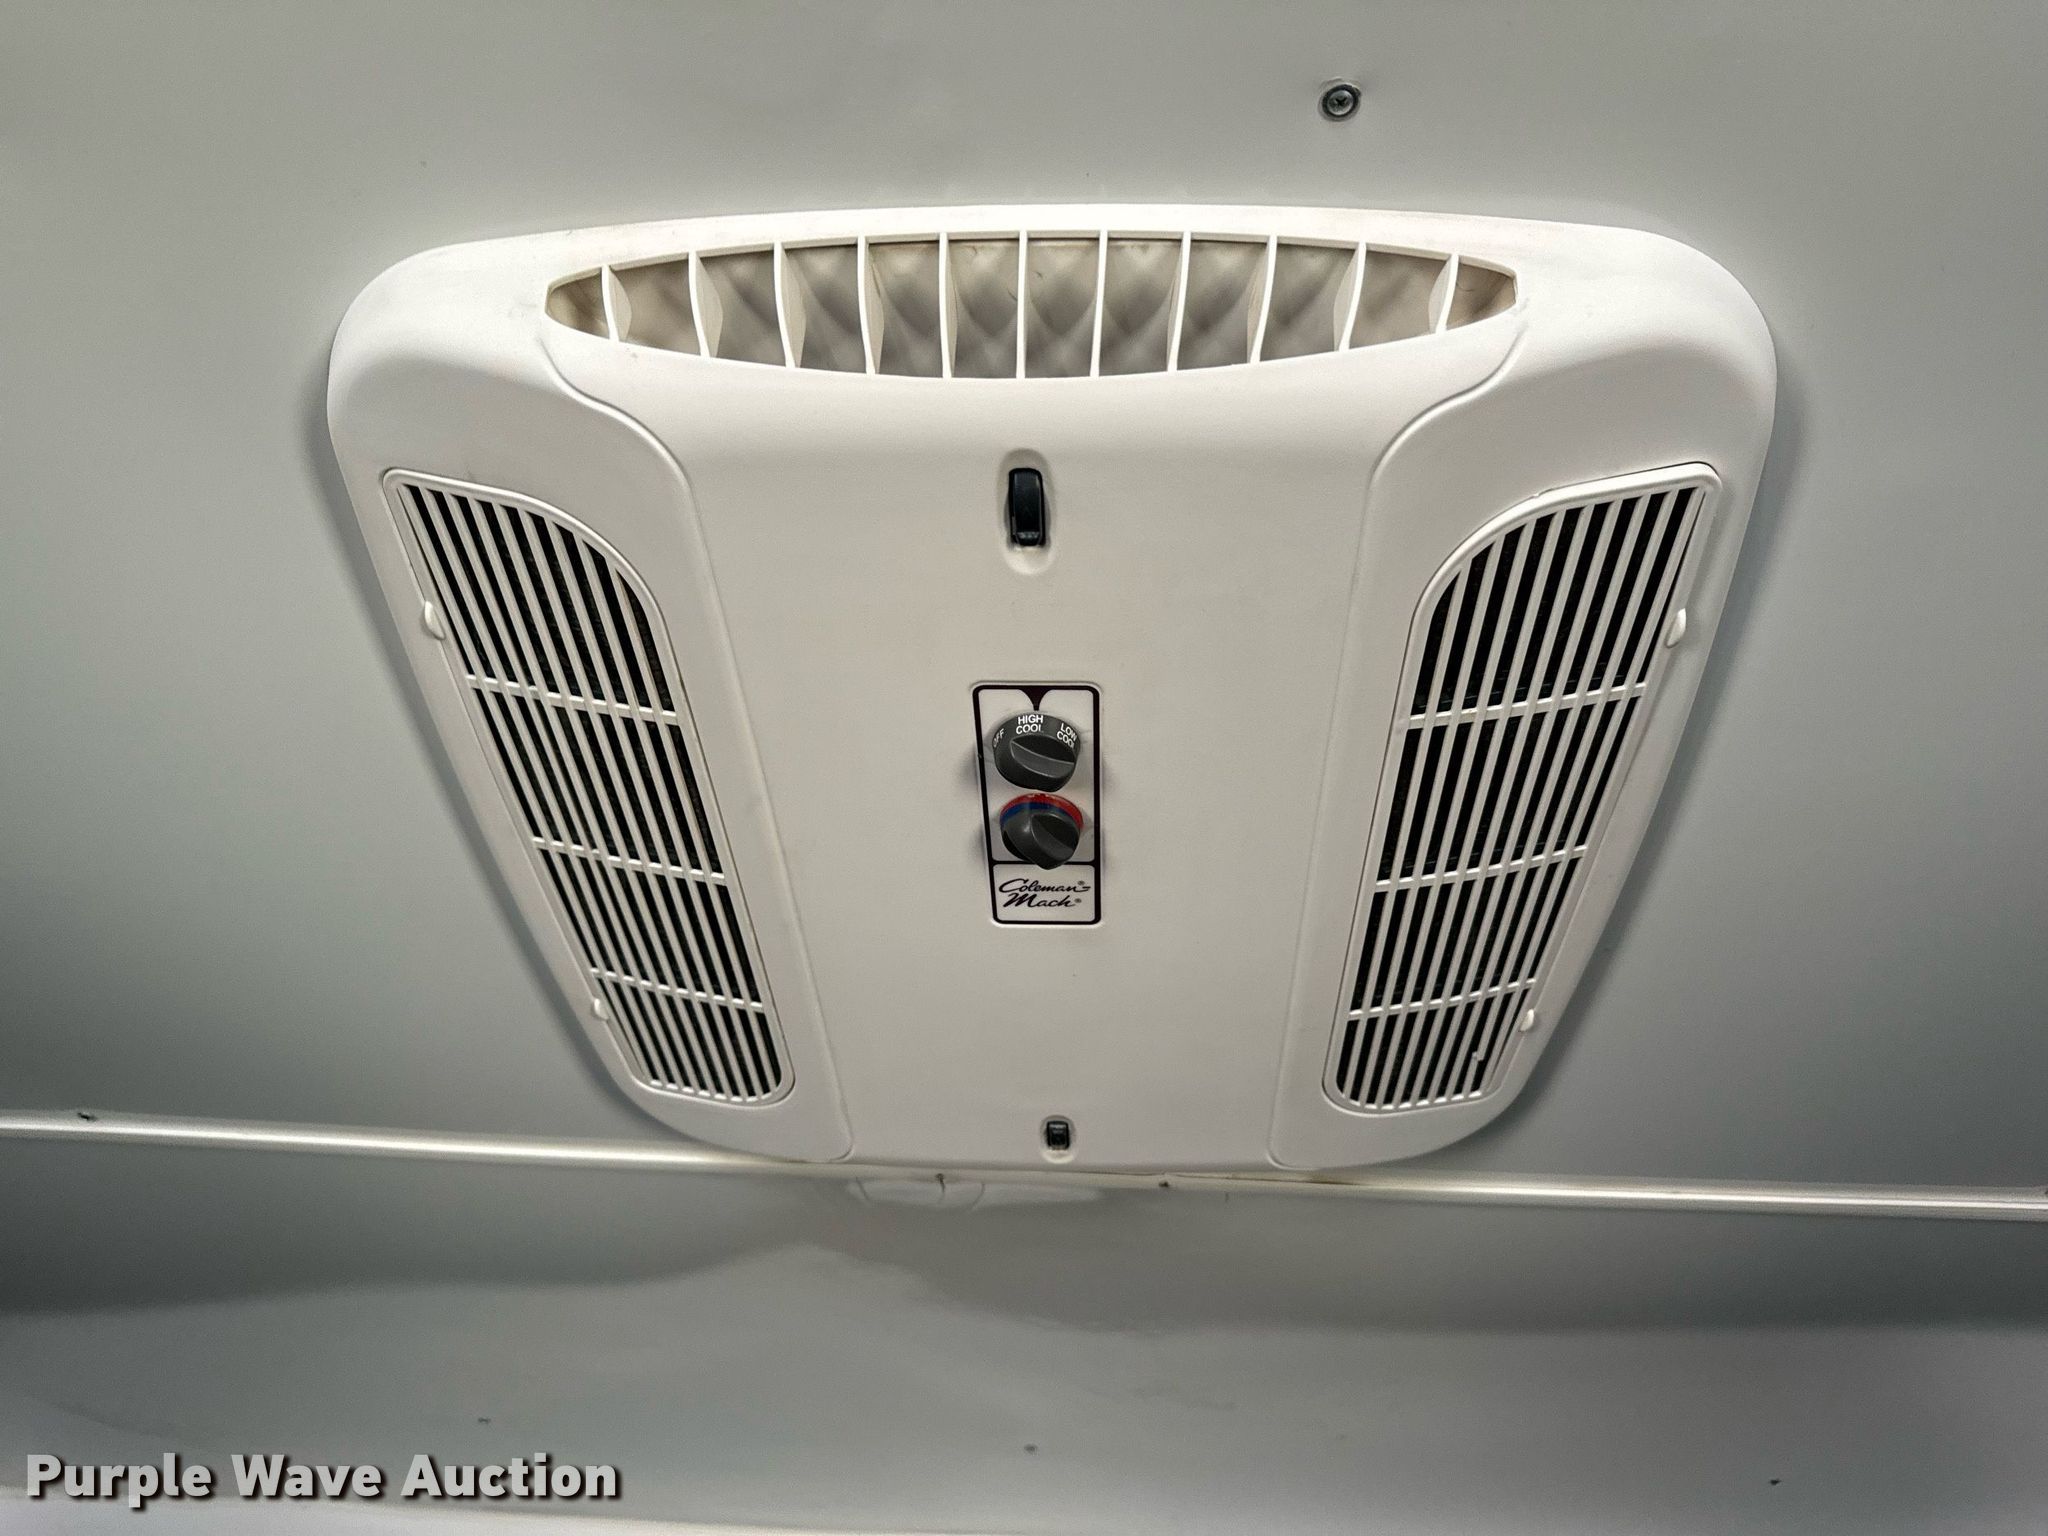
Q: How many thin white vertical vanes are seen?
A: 11